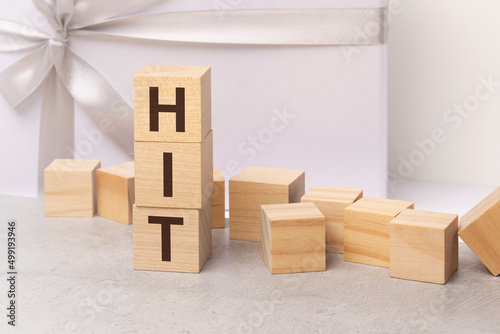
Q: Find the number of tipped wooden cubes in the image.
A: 1